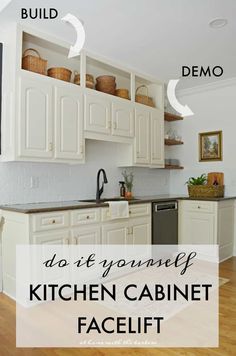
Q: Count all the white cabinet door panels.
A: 11